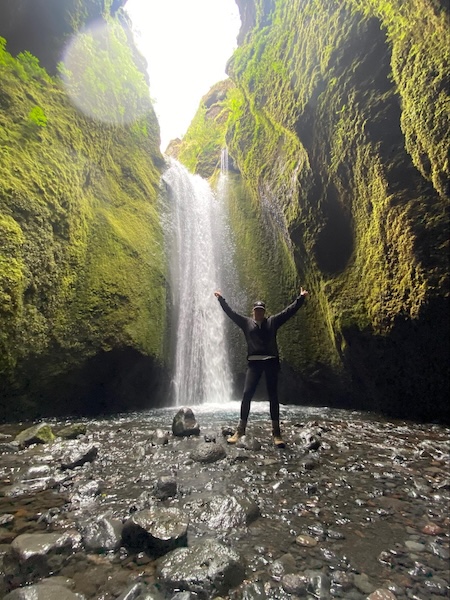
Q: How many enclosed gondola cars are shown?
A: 0